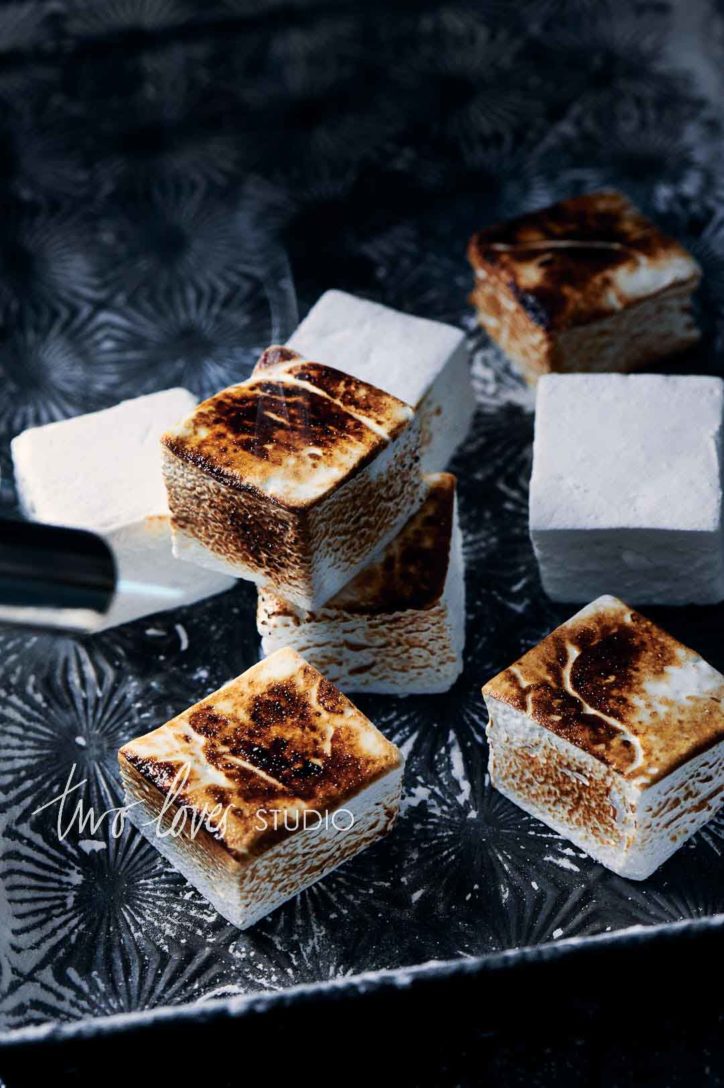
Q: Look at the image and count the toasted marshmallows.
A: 5